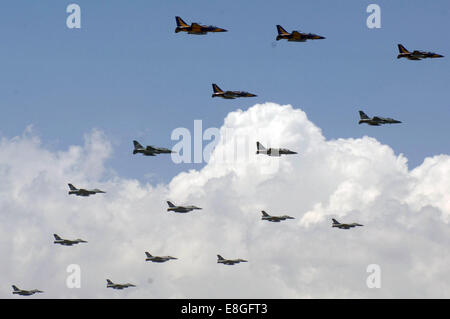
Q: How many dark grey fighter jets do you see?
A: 12